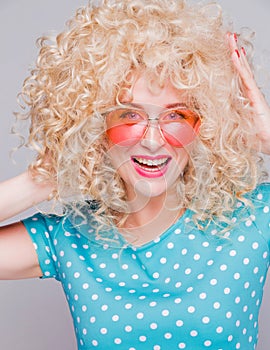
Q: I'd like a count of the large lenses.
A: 2